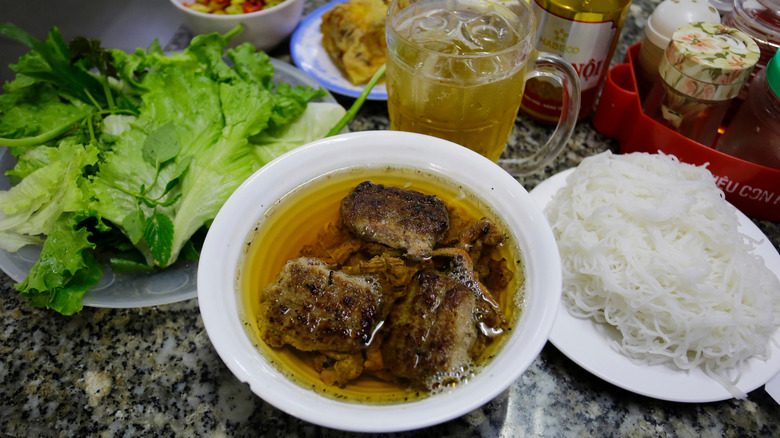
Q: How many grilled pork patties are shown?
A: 3